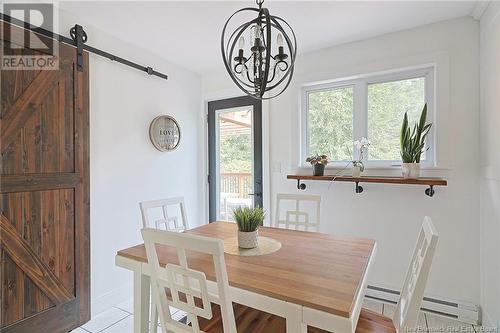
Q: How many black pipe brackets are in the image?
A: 3